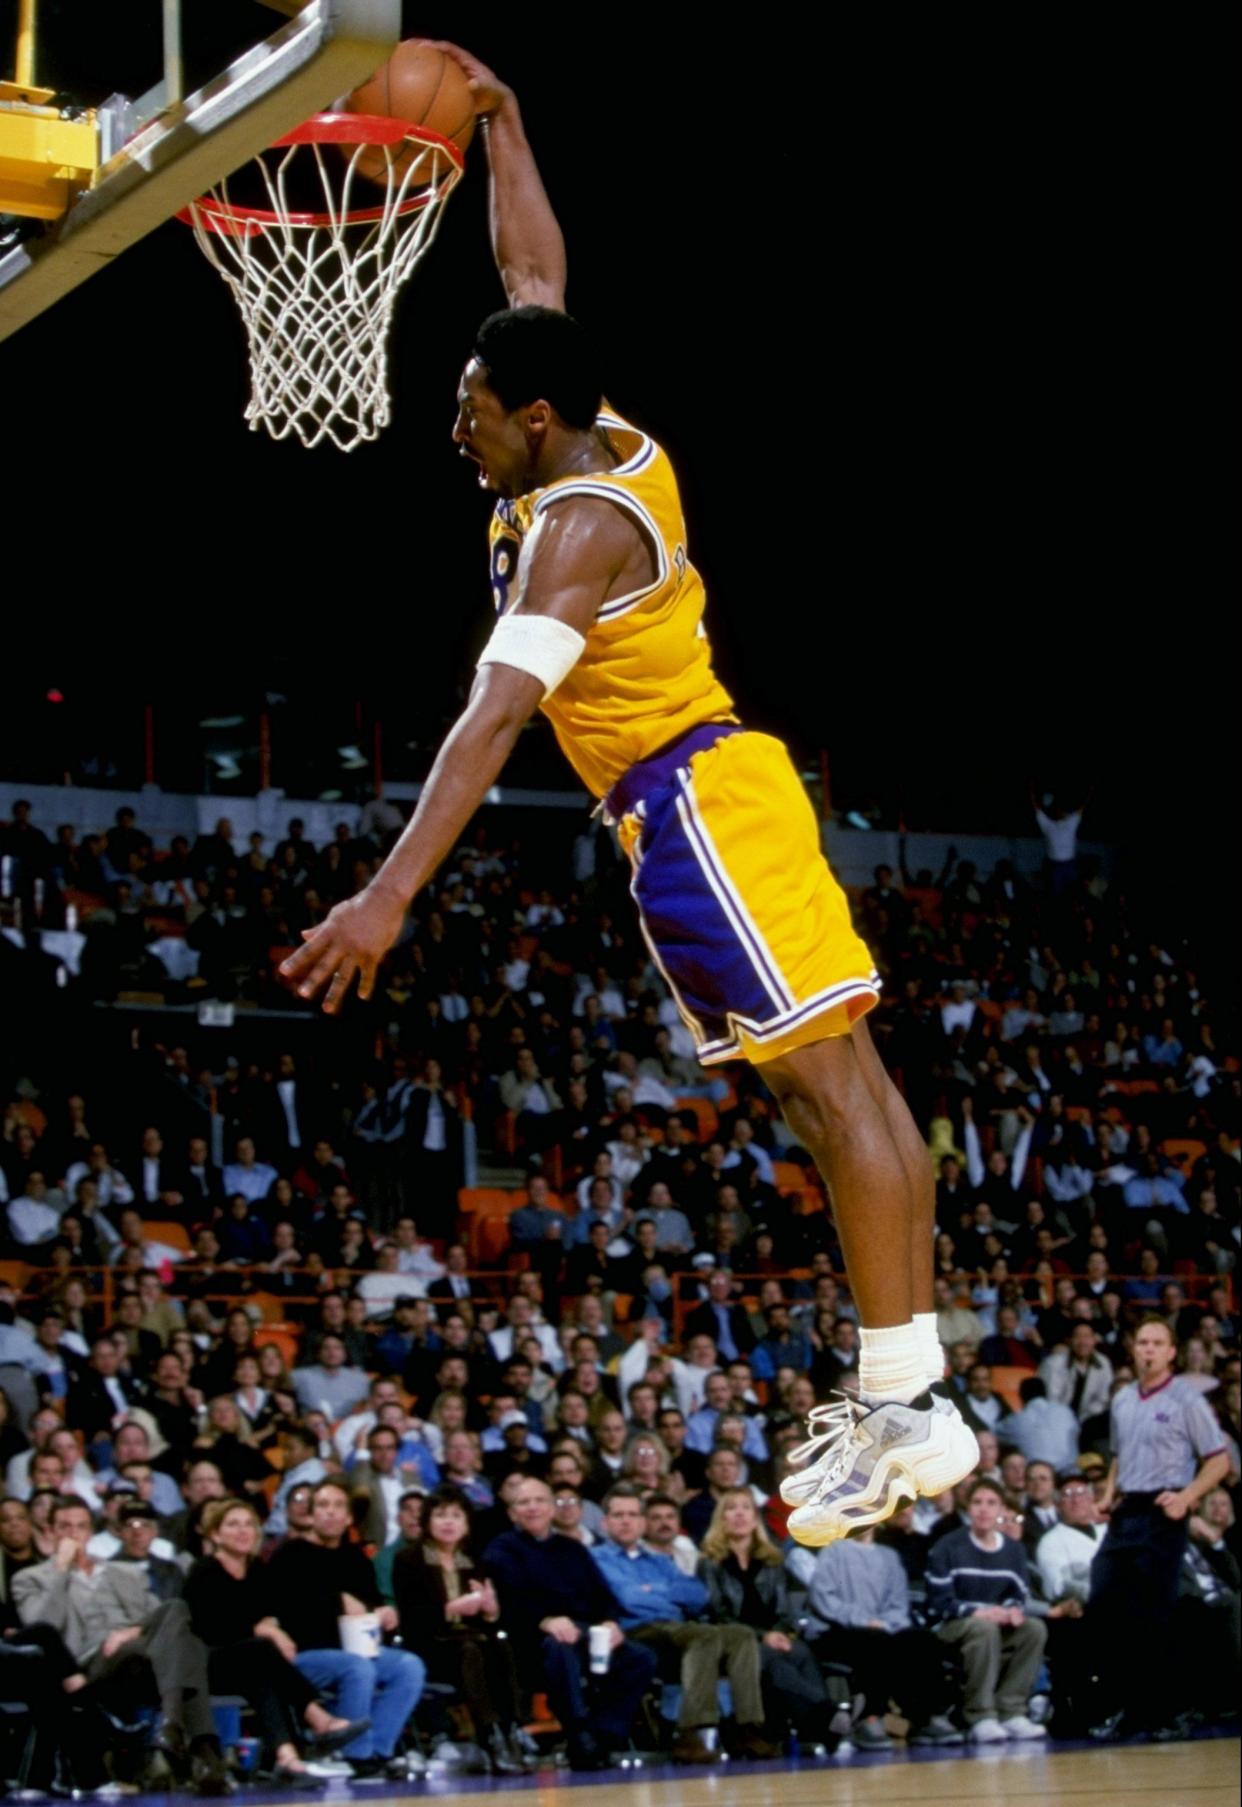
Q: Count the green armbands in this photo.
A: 0